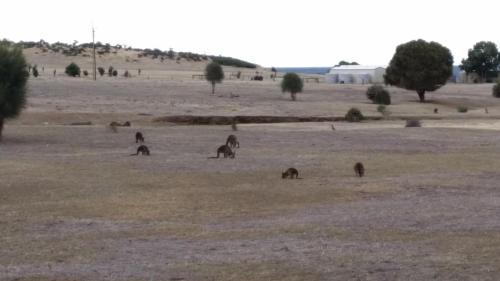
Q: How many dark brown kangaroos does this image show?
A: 6